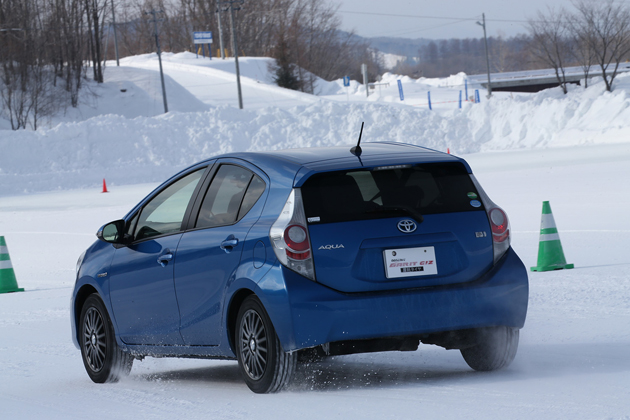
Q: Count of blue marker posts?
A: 5